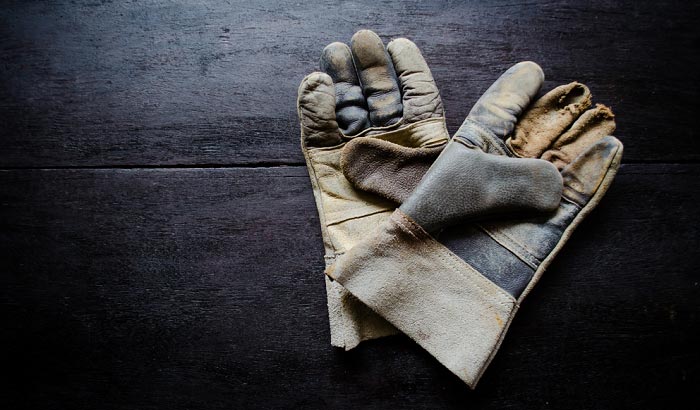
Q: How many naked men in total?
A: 0